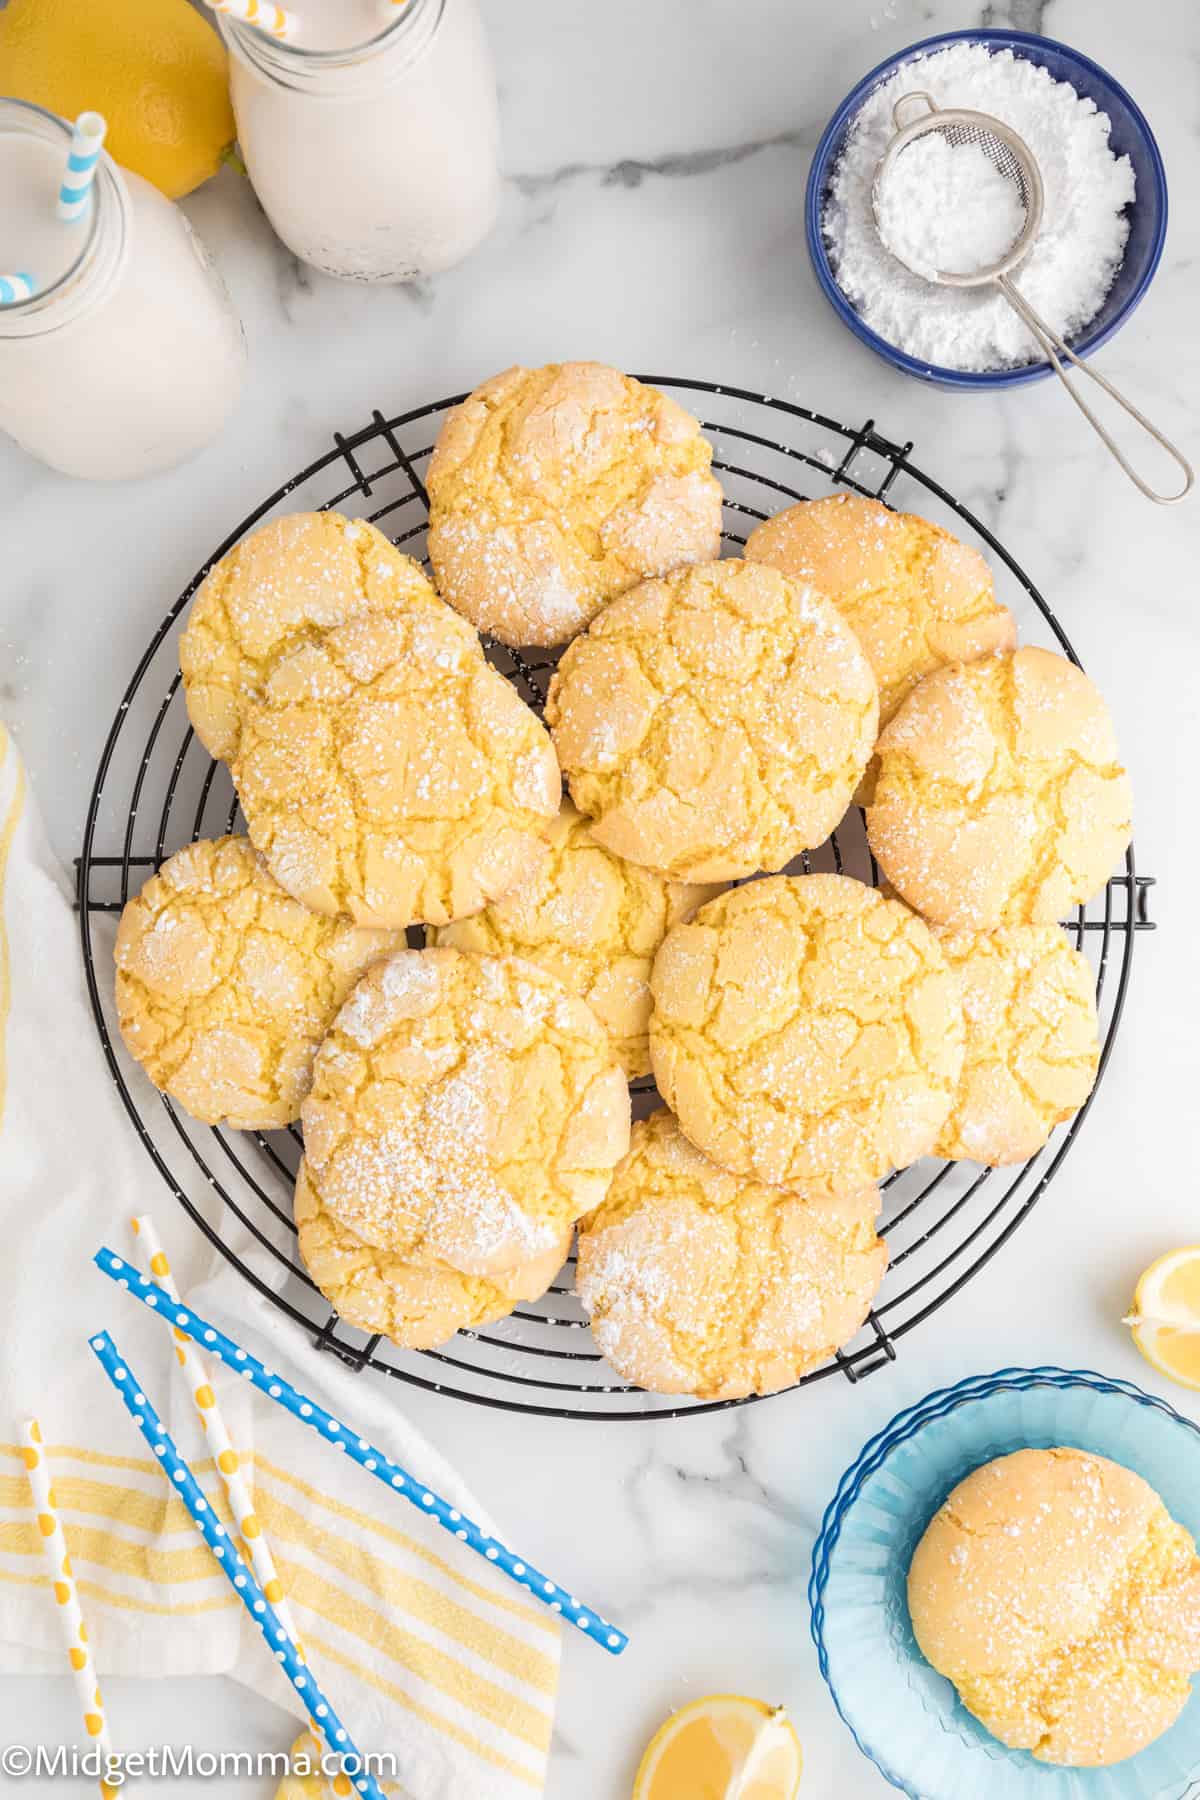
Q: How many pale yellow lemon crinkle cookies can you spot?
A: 14